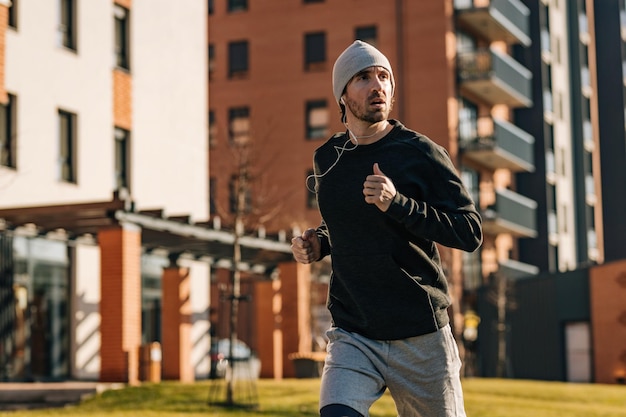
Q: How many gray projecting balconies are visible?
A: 5